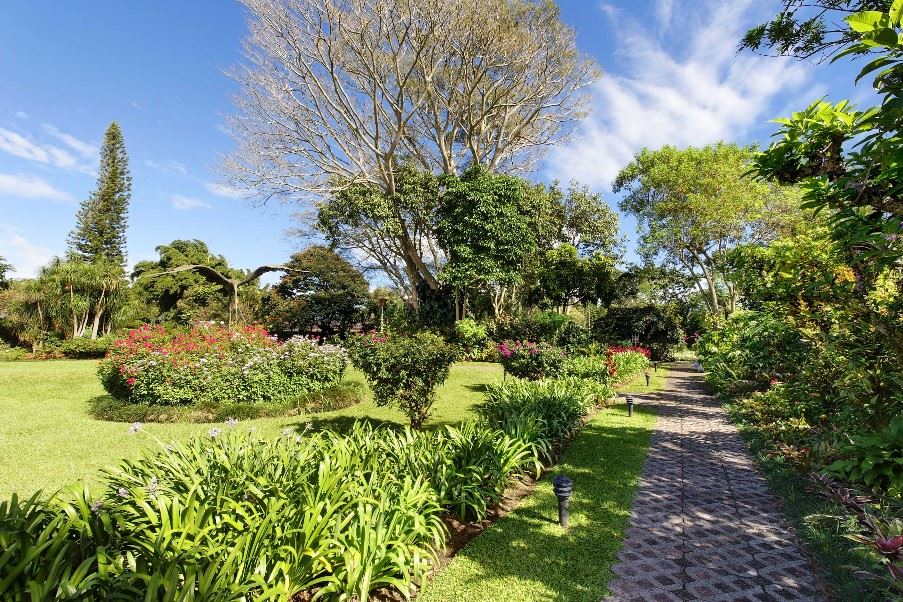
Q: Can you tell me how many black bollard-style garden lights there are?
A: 4